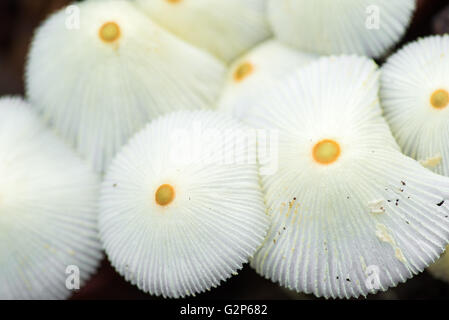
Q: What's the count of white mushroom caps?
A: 8